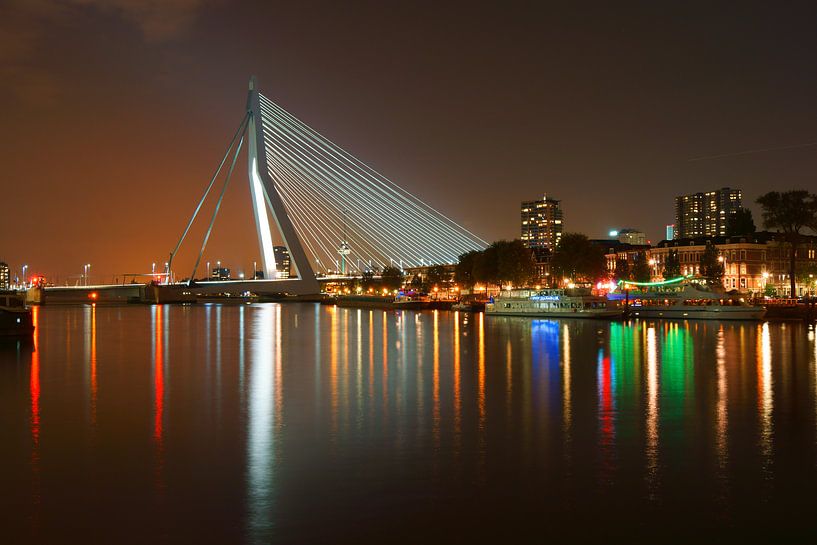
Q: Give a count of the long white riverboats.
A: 2